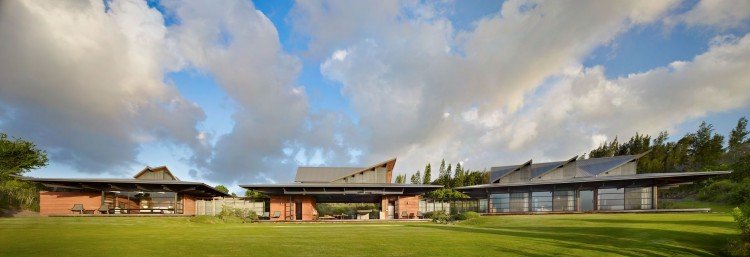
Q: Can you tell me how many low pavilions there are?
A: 3